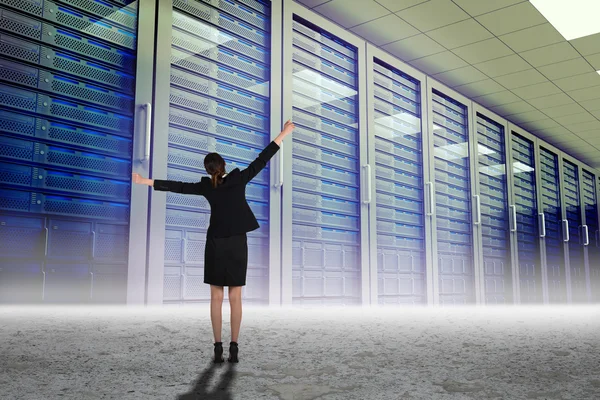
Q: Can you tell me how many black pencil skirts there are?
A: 1